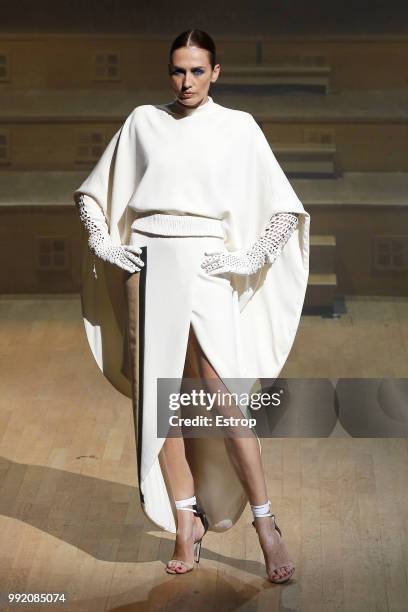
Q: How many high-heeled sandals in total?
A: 2